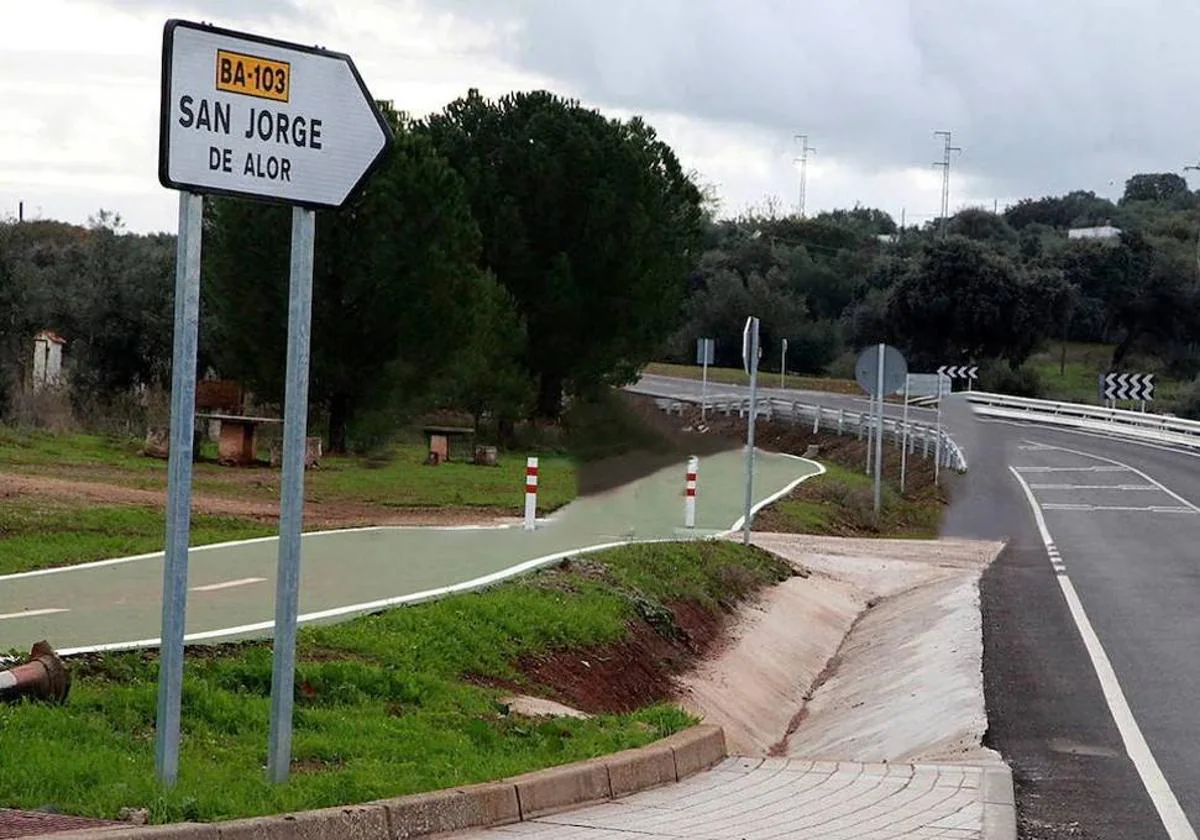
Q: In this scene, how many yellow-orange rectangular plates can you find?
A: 1